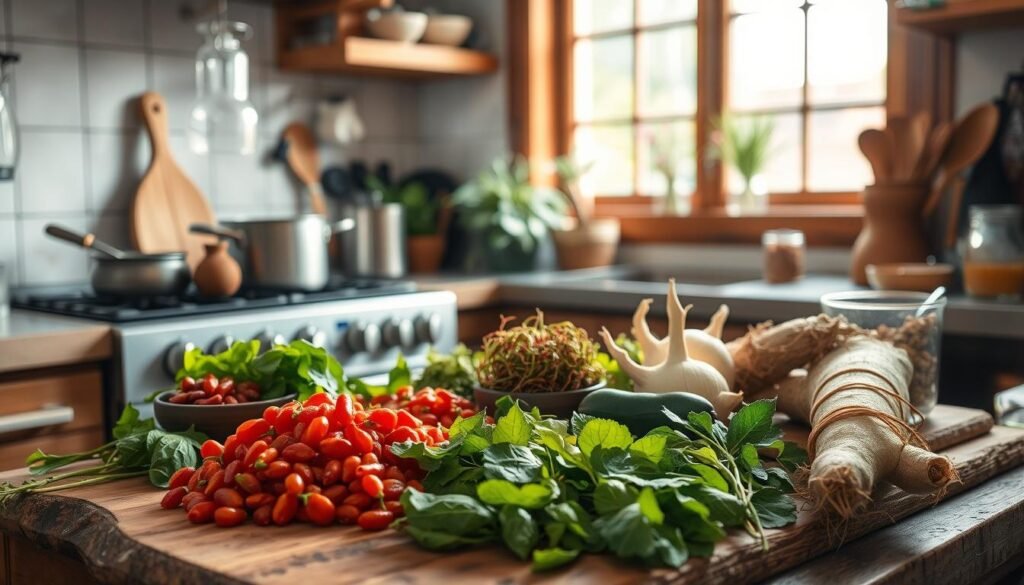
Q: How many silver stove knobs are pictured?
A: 7